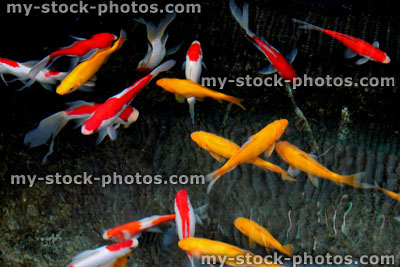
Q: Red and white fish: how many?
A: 11